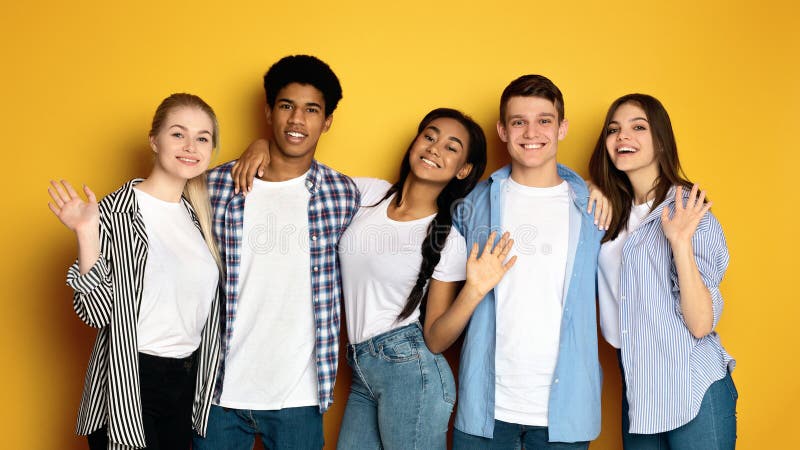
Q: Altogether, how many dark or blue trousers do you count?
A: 5